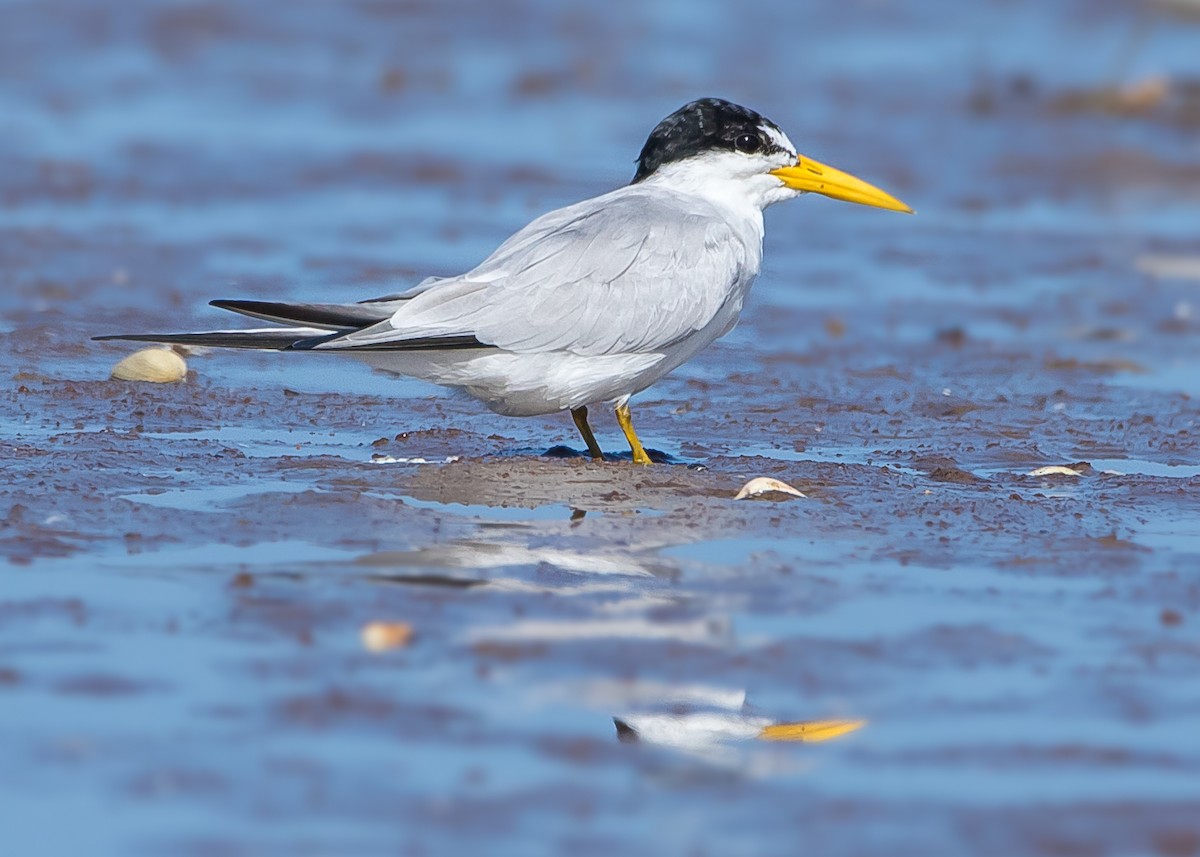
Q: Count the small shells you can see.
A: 4